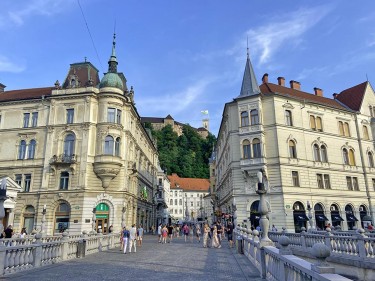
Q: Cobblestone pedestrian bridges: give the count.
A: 1